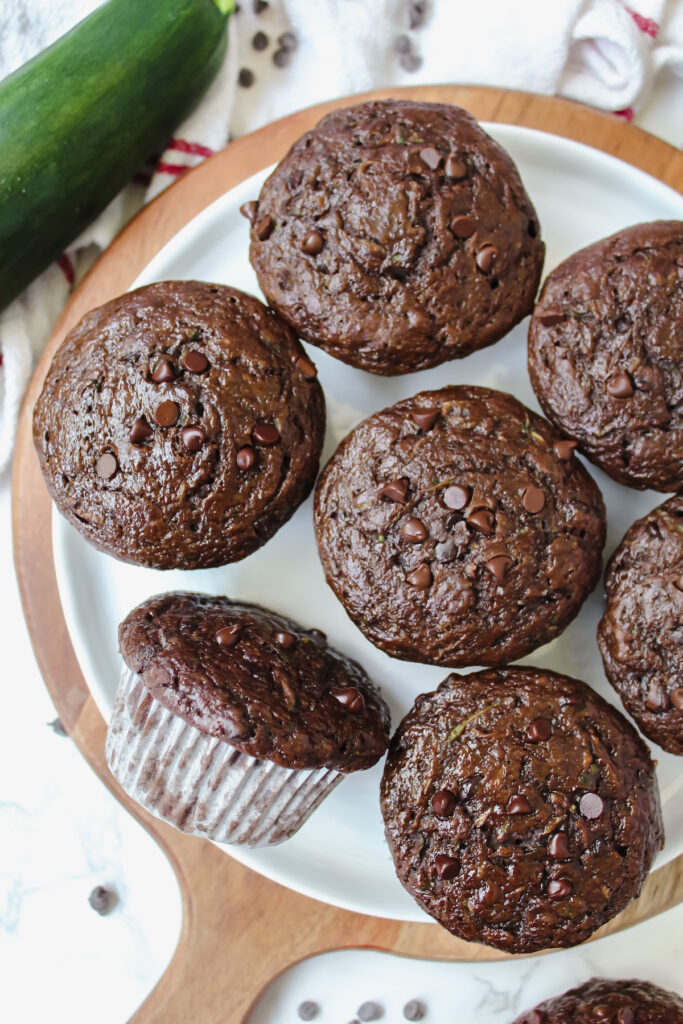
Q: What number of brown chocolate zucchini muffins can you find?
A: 8